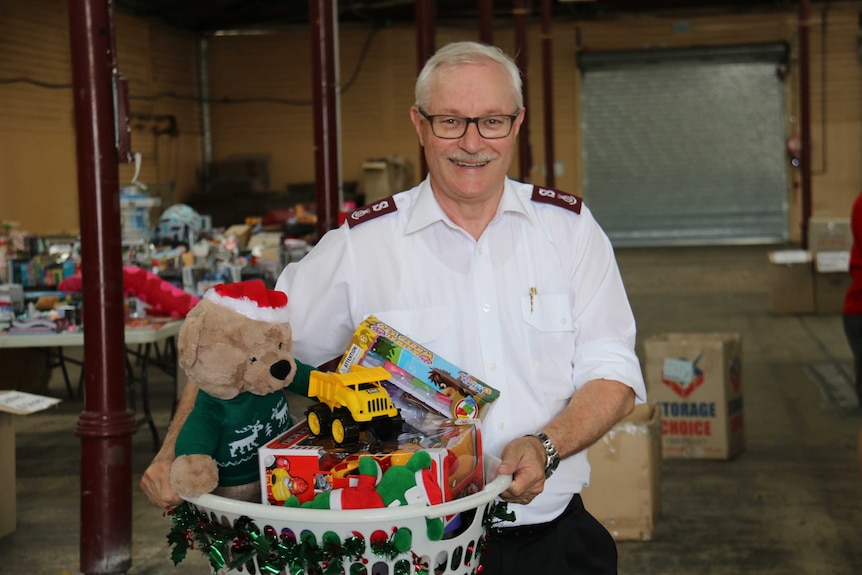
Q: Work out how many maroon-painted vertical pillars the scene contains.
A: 7